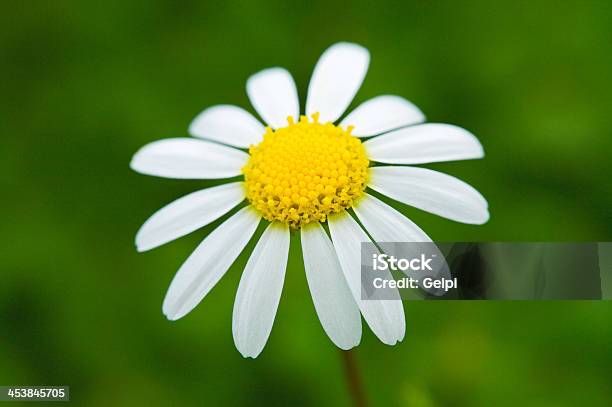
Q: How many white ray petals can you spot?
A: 13